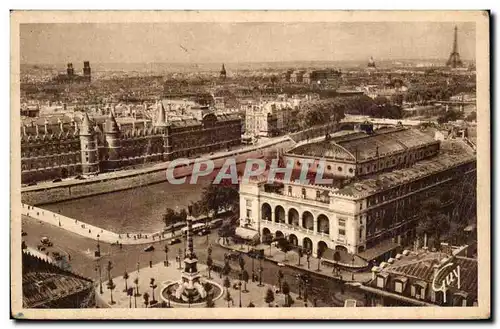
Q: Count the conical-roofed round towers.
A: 3